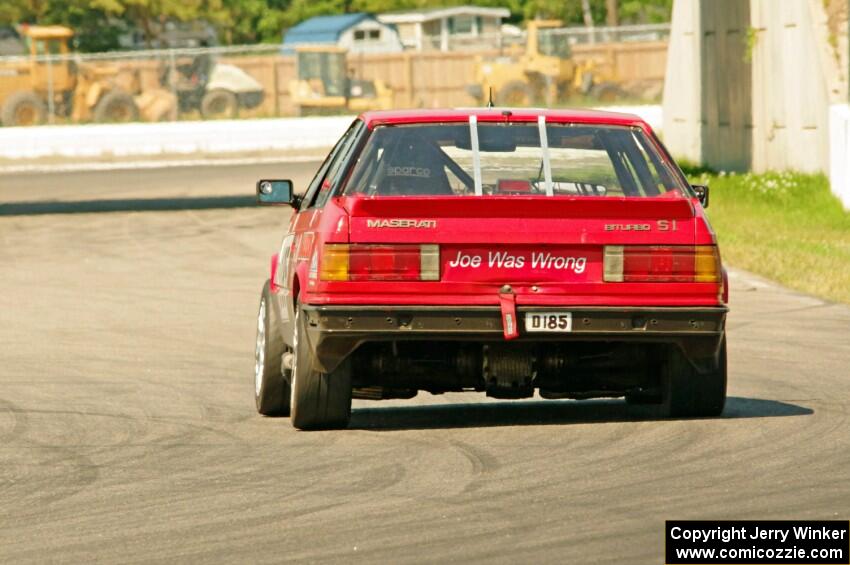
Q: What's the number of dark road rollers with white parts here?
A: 1